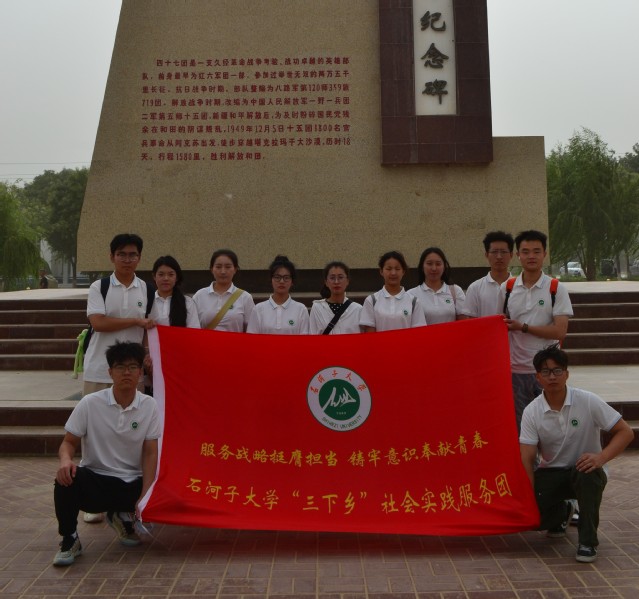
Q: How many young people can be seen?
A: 11